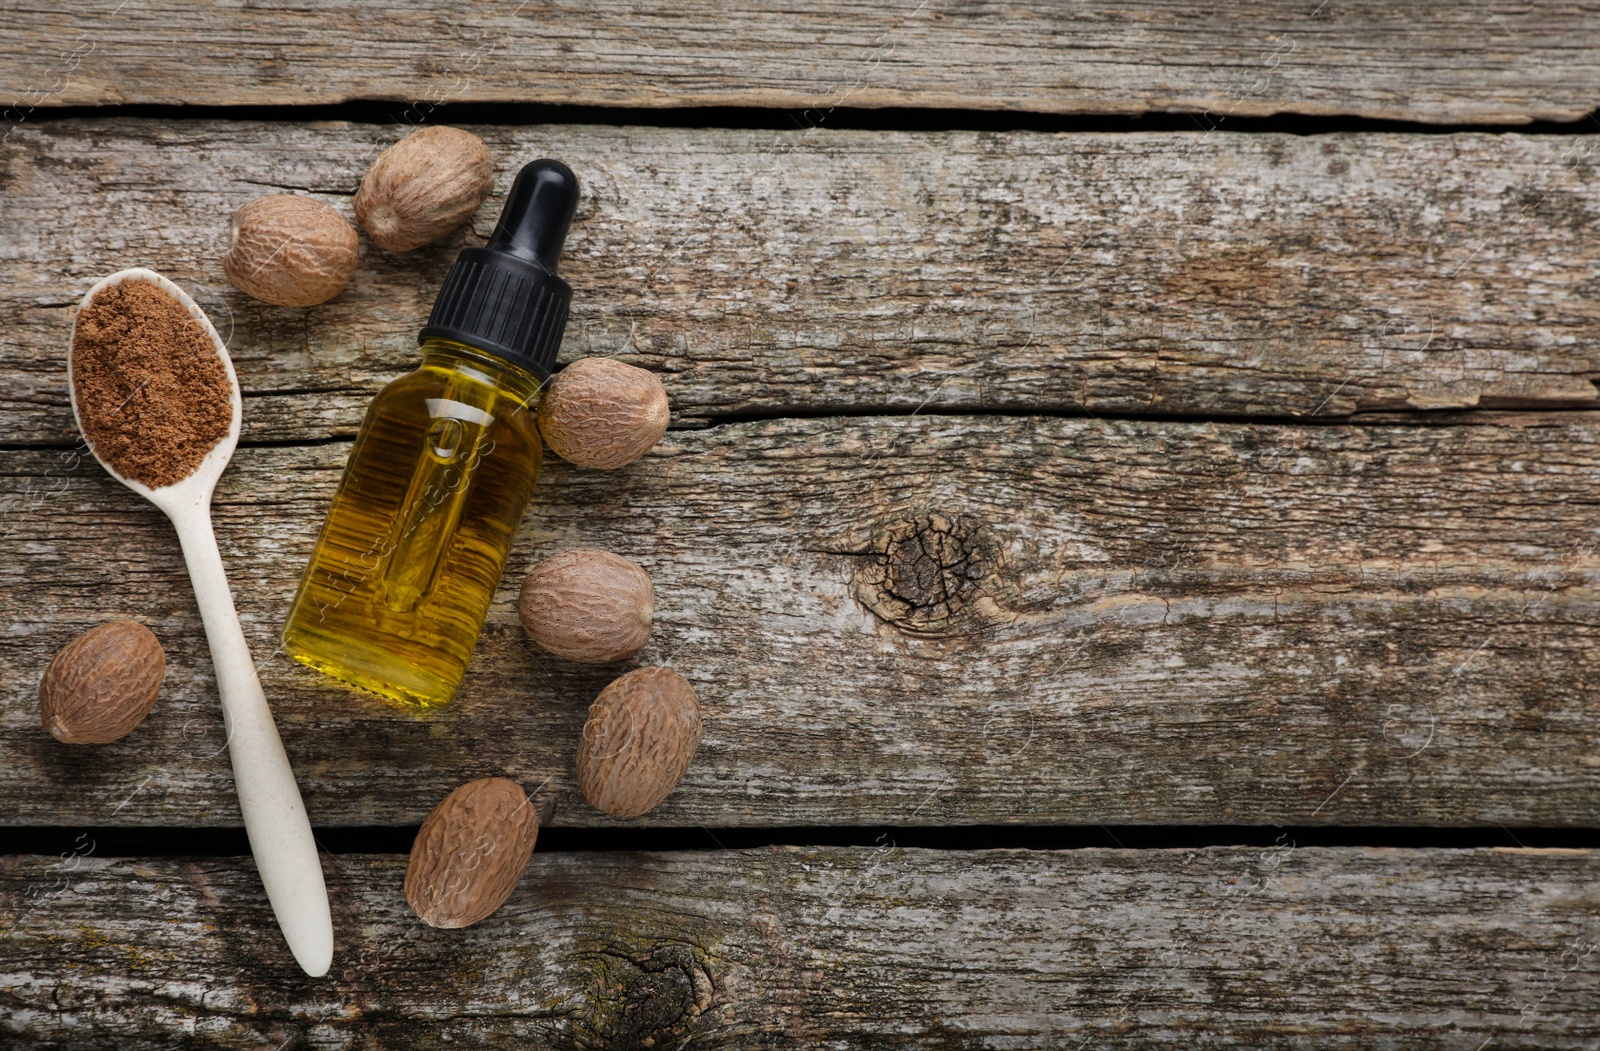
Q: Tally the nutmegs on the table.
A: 7